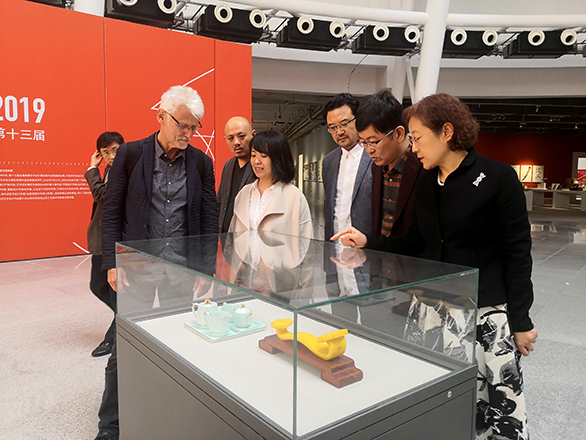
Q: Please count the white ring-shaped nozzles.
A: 12